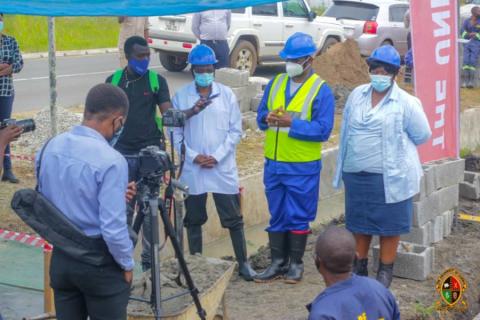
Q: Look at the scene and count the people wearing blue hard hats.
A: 3